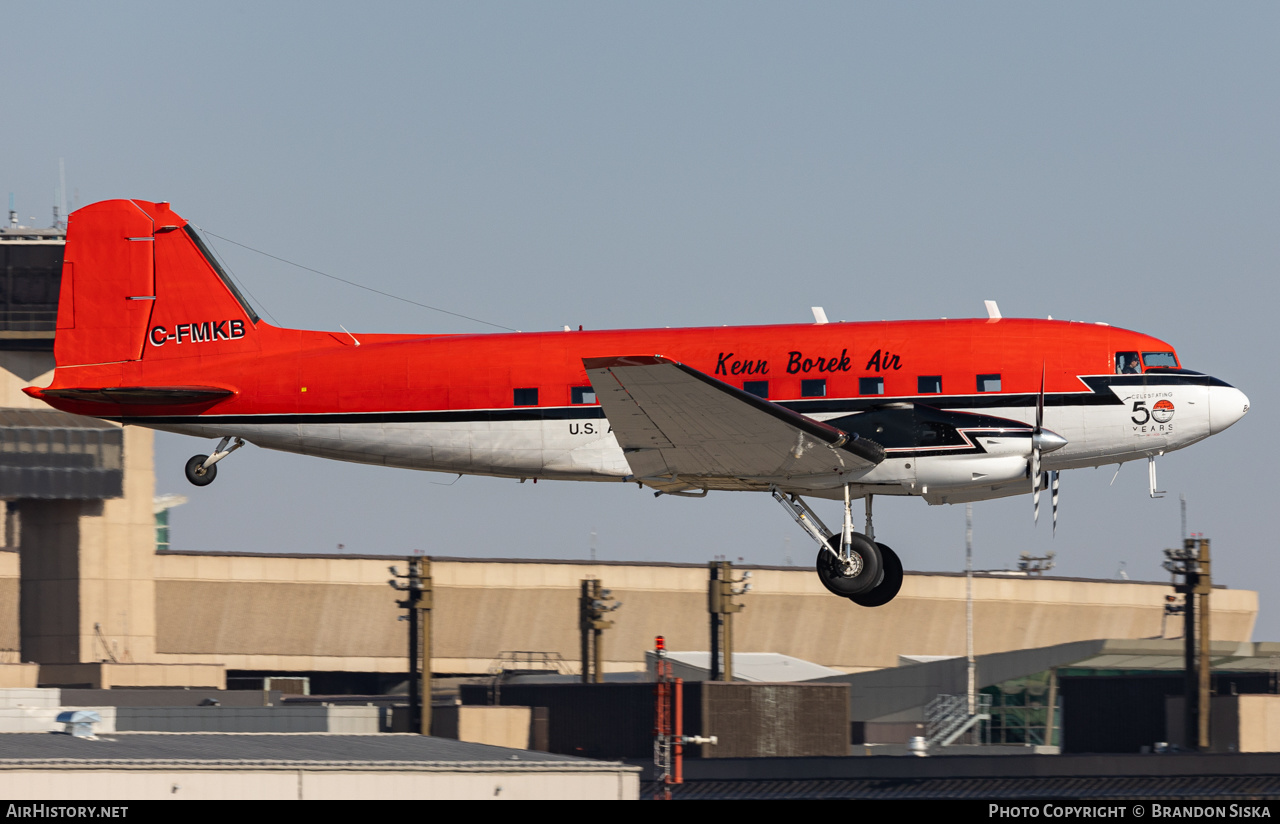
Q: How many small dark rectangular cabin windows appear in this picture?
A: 7